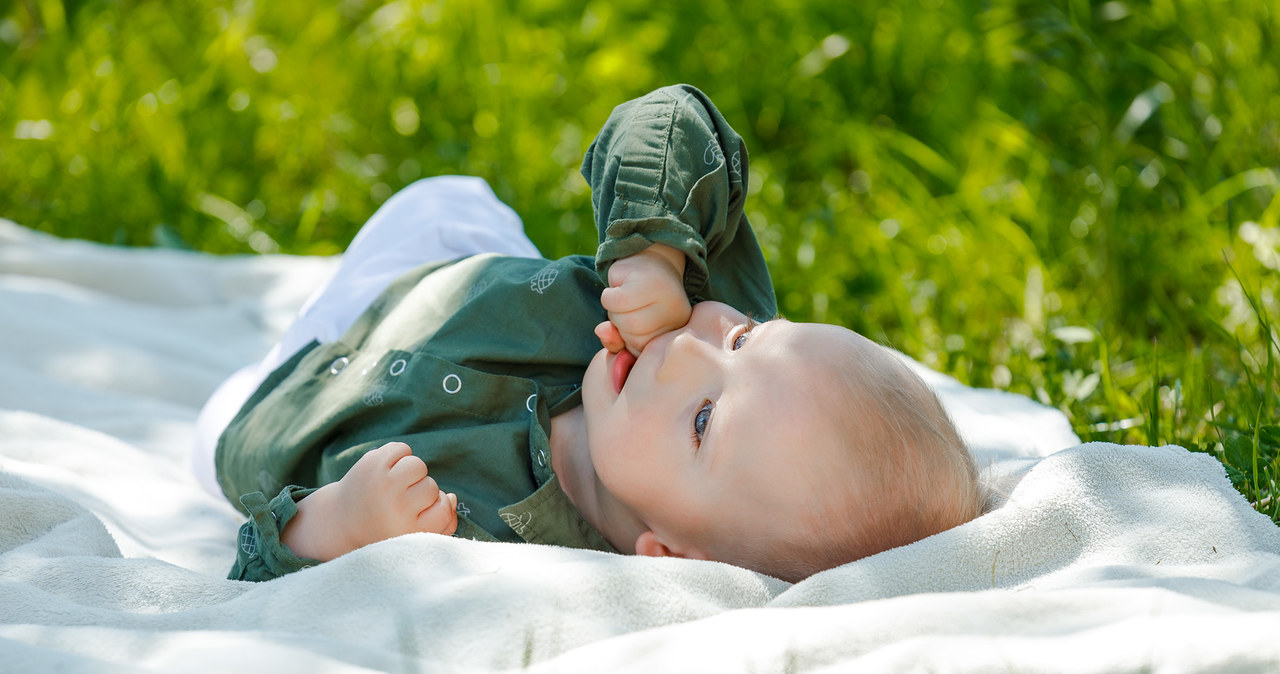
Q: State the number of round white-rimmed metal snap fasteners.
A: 5